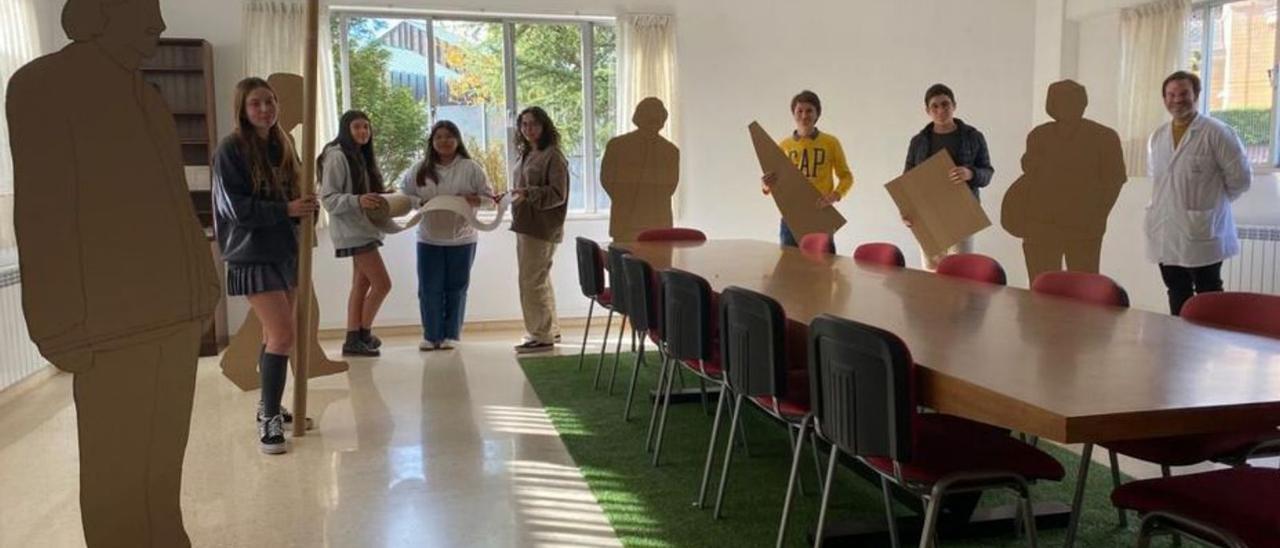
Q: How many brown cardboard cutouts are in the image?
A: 4